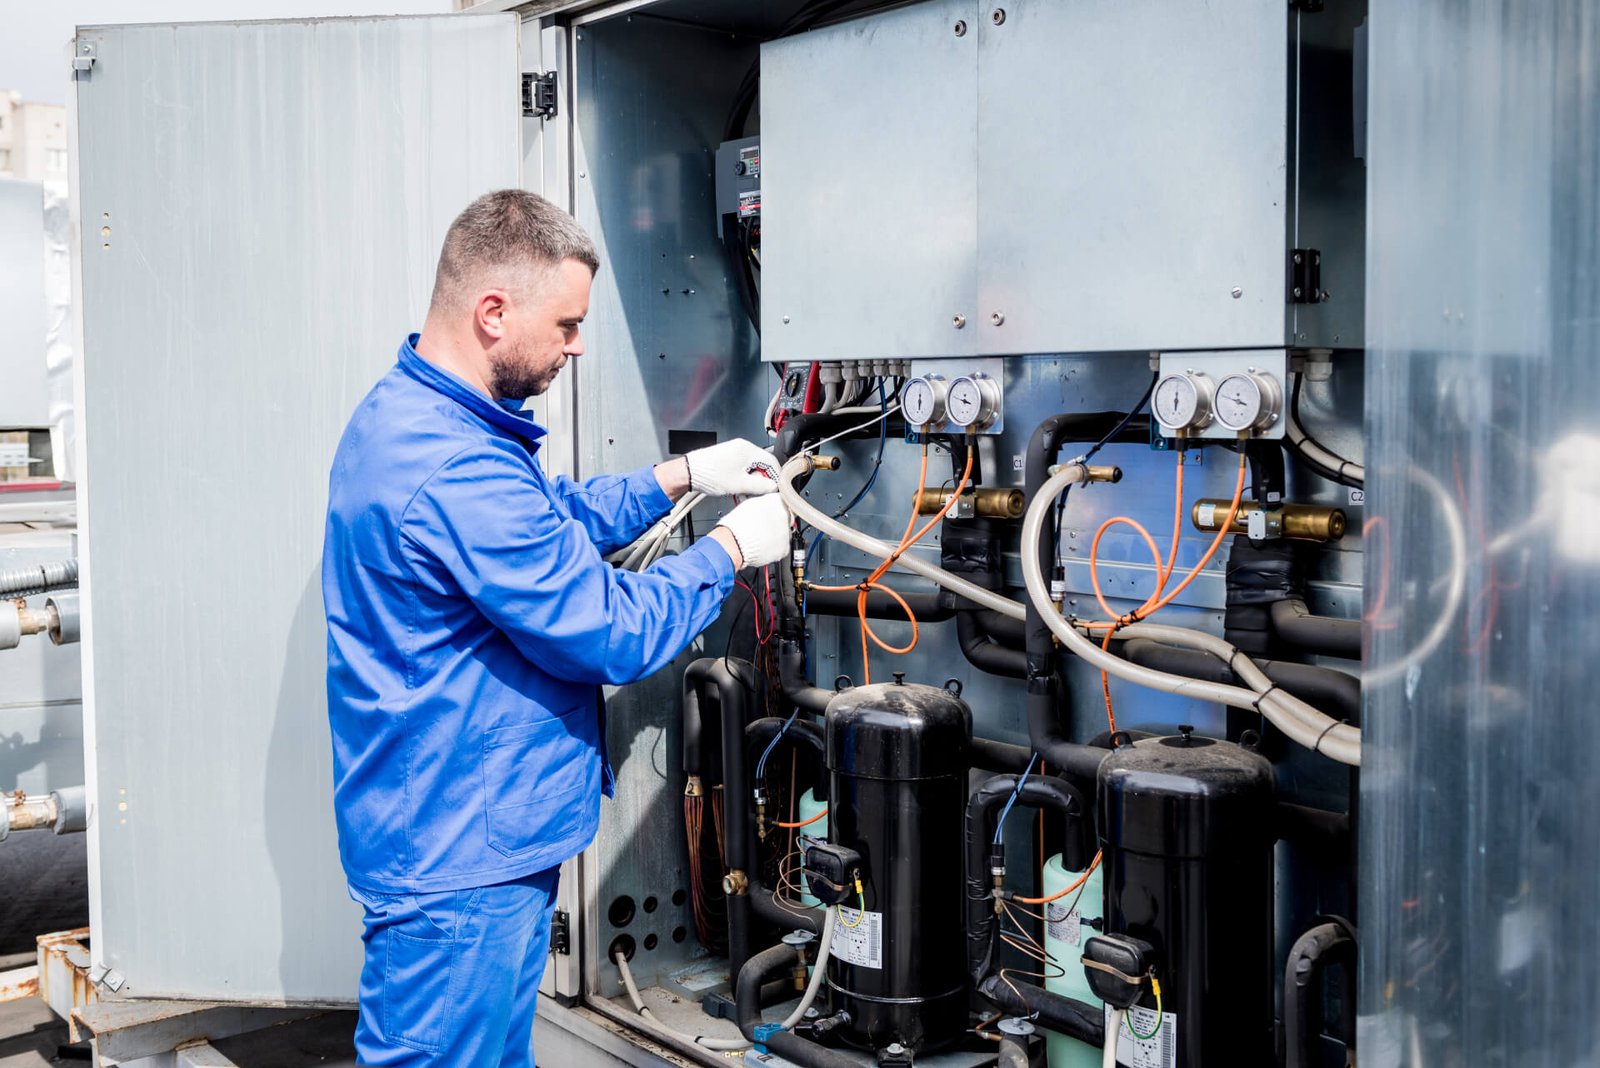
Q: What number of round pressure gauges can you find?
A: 4